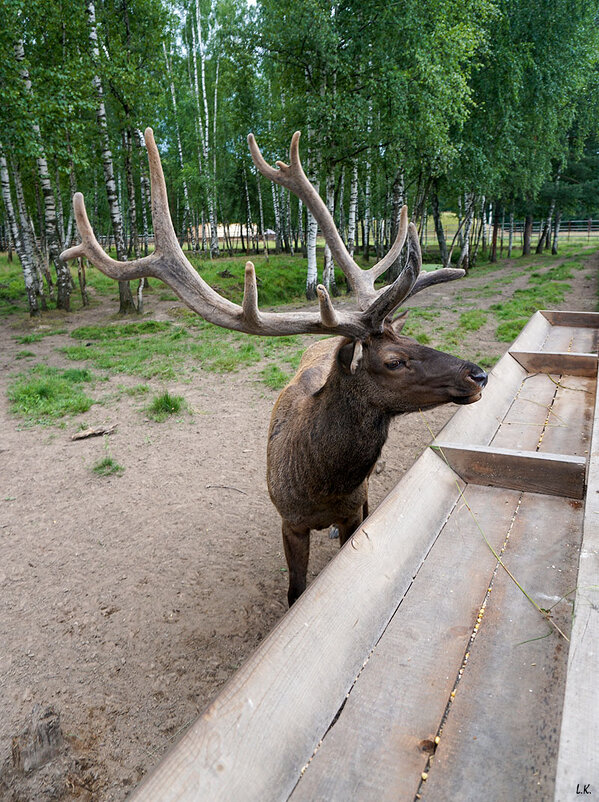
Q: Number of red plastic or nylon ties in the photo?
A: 0